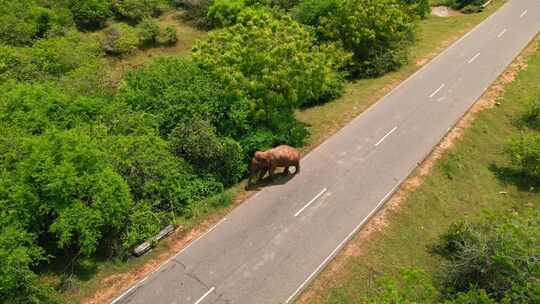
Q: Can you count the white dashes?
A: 7